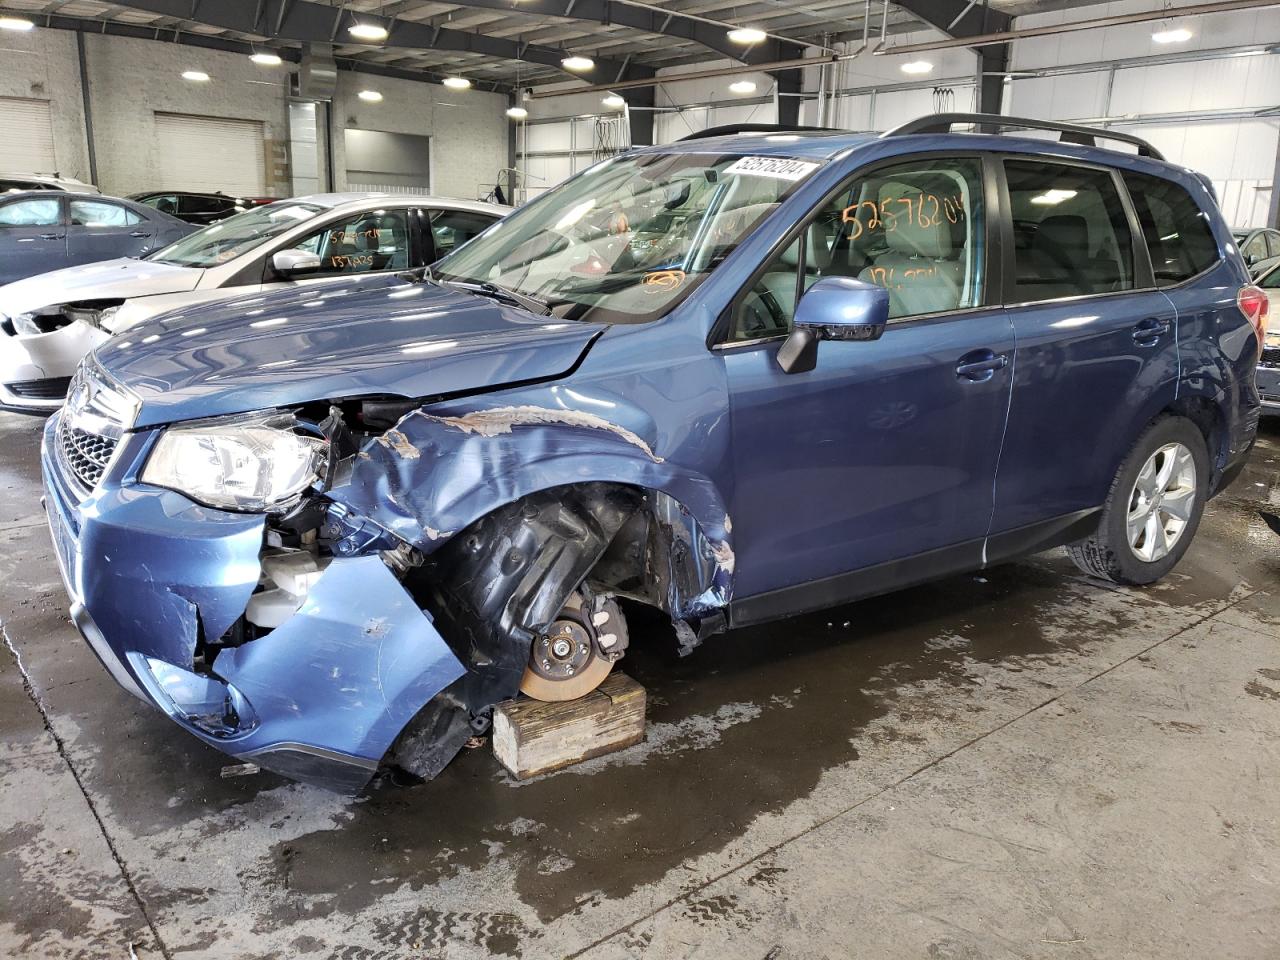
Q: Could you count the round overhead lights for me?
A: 13